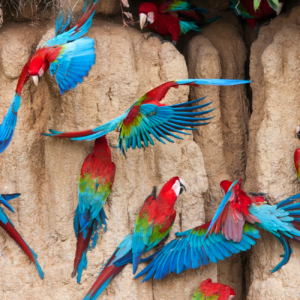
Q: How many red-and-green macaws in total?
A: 10